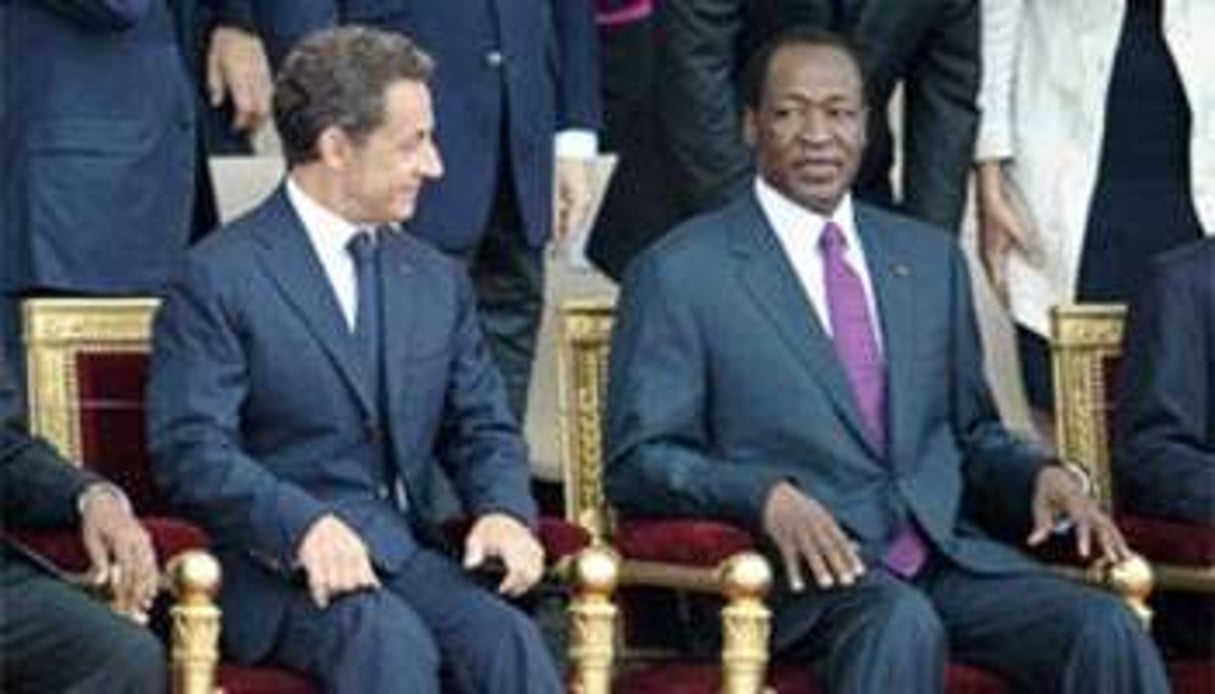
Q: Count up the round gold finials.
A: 4